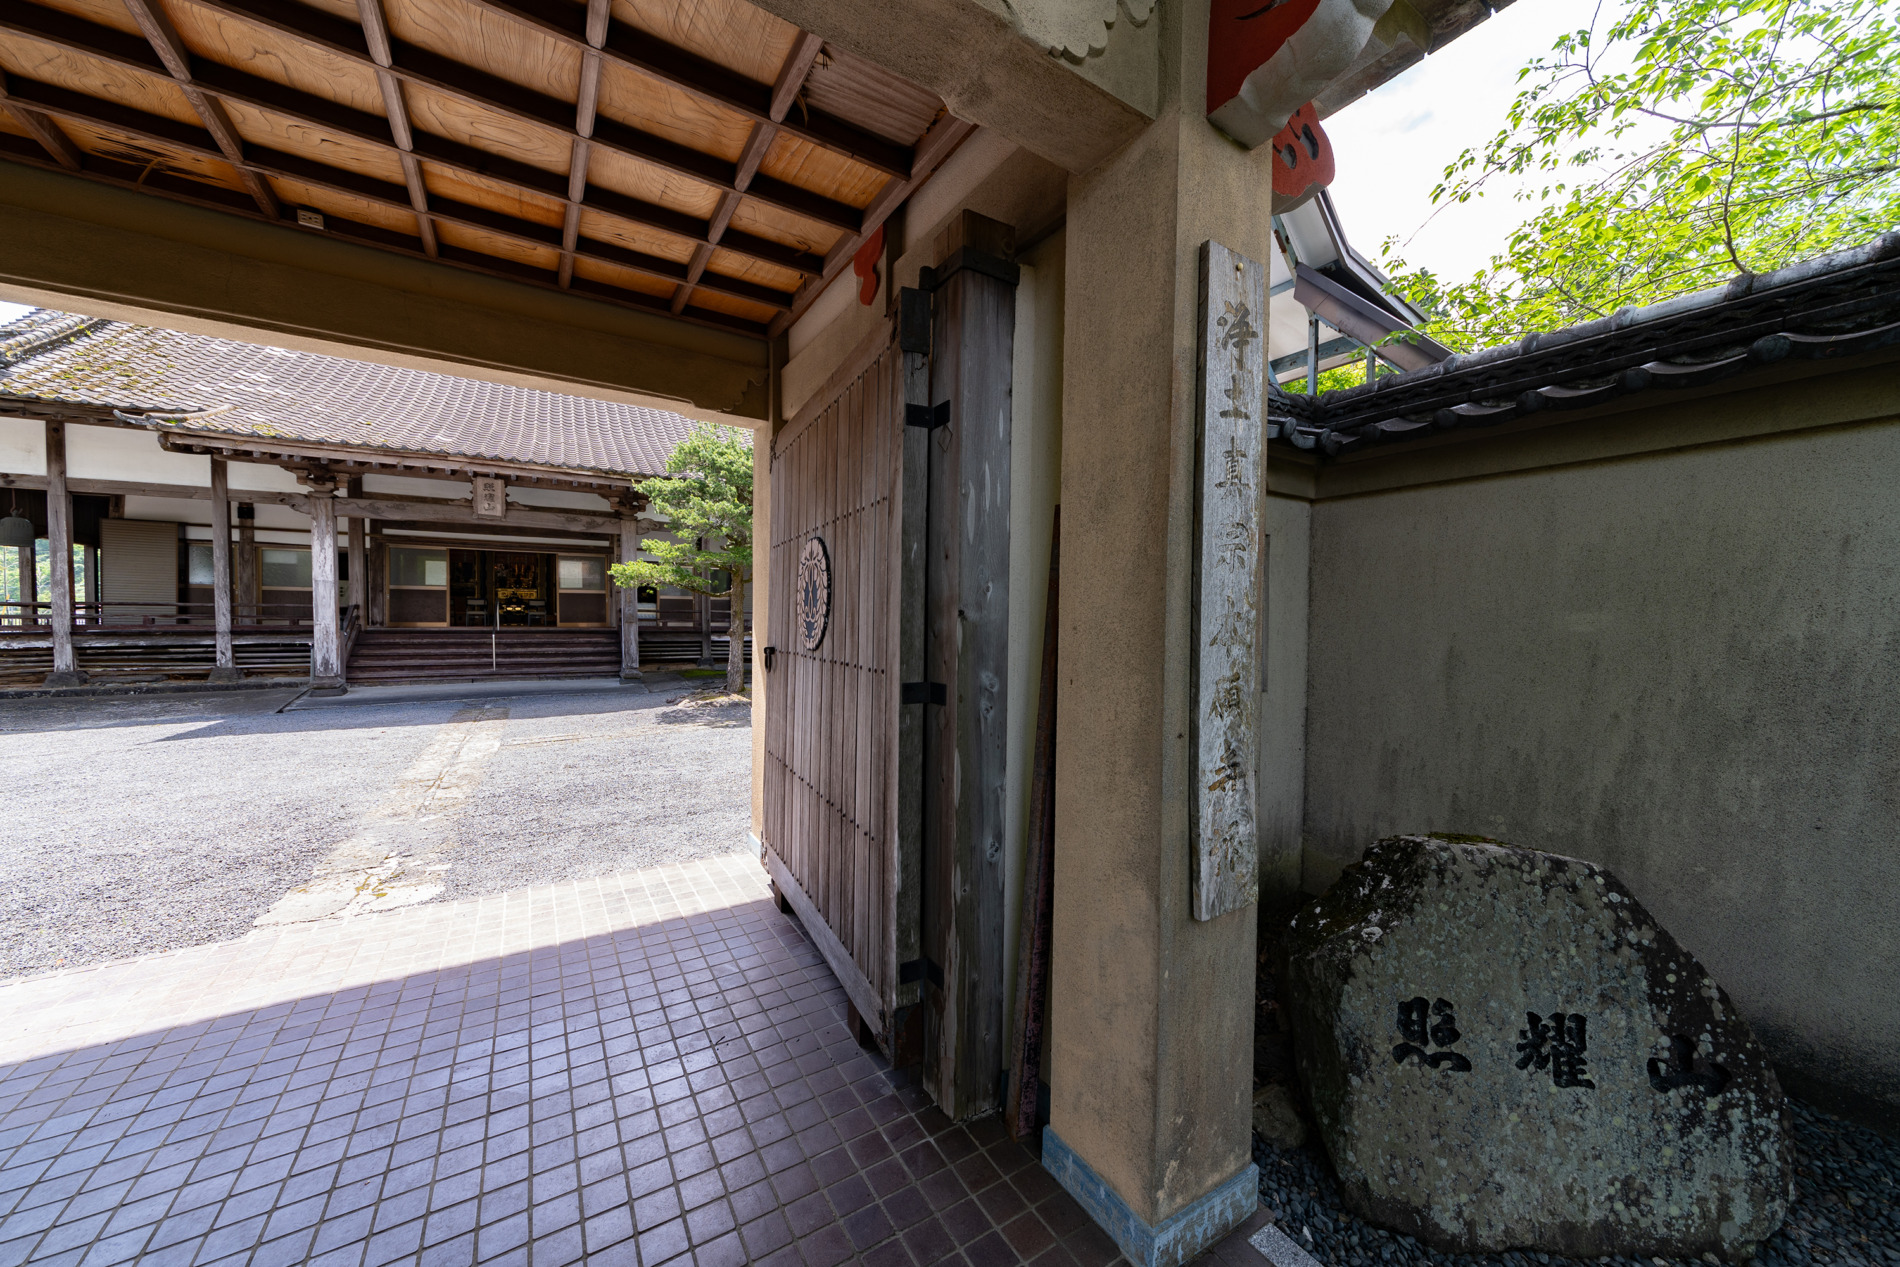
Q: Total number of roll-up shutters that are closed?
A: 1